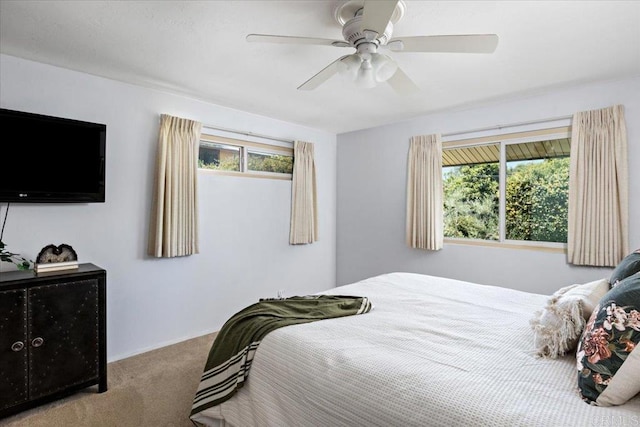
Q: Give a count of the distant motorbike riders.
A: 0